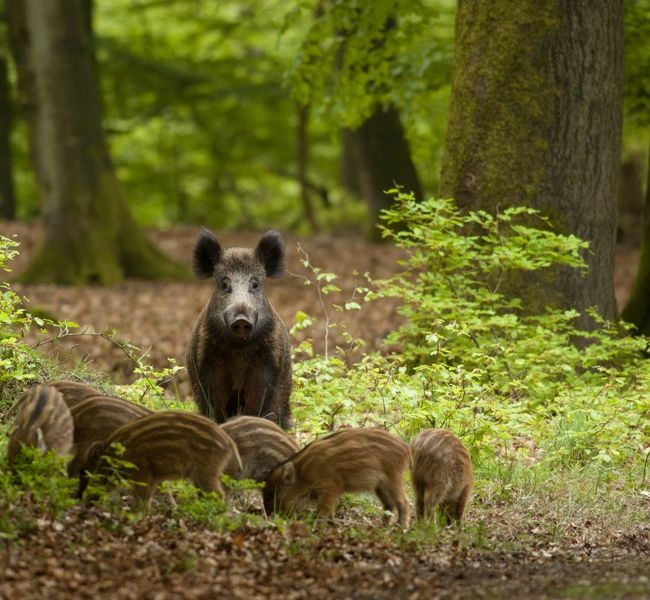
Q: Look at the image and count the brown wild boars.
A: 8